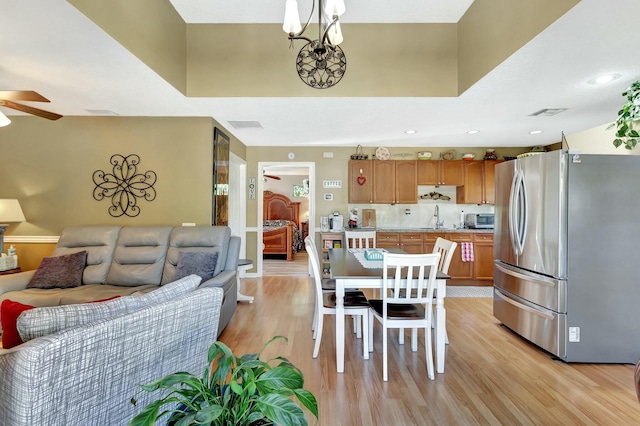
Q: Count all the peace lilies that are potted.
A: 1